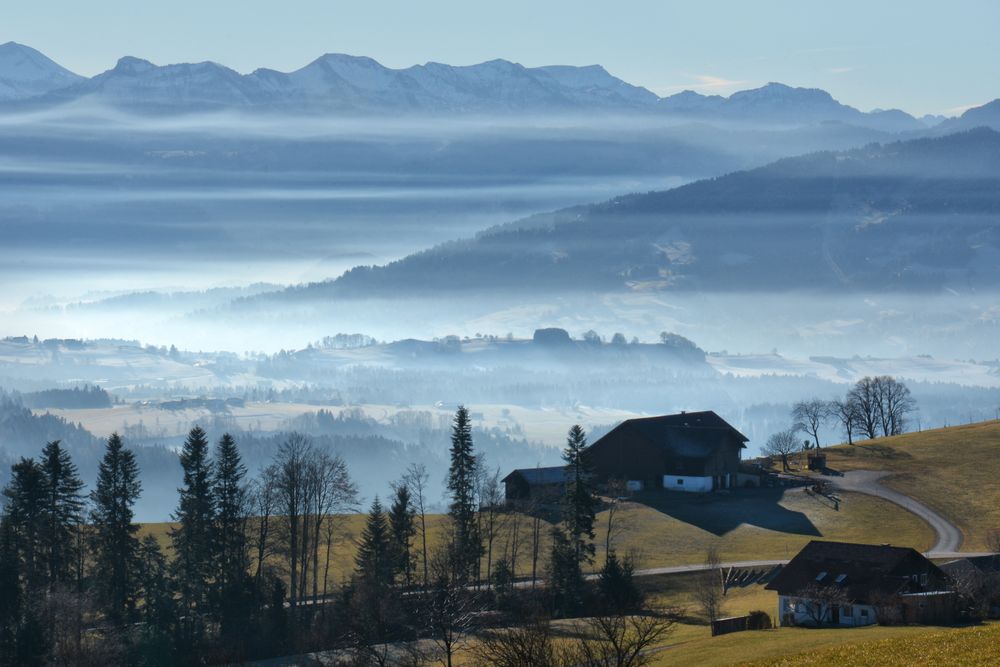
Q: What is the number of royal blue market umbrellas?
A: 0